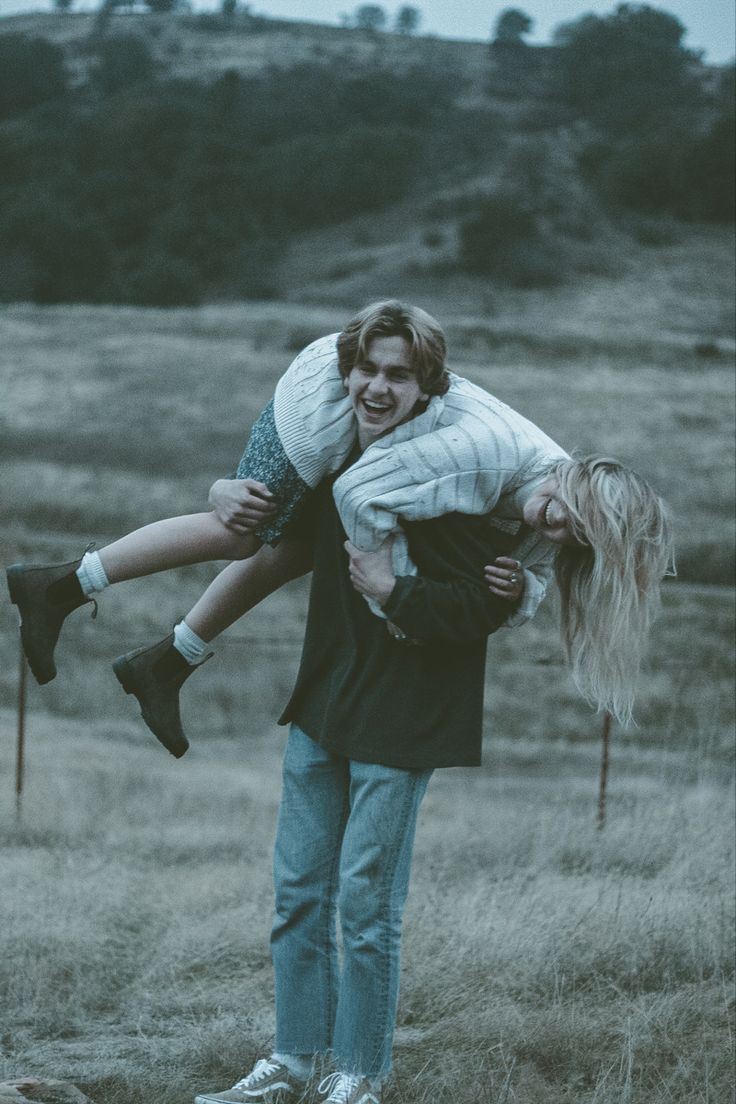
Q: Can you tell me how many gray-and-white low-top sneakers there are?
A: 2